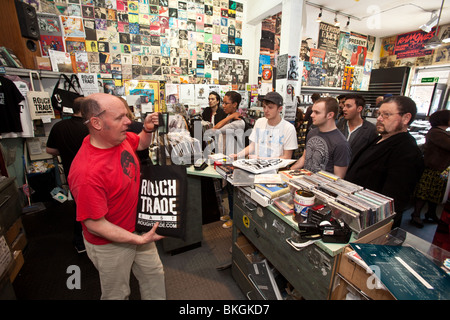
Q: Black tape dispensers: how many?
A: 1